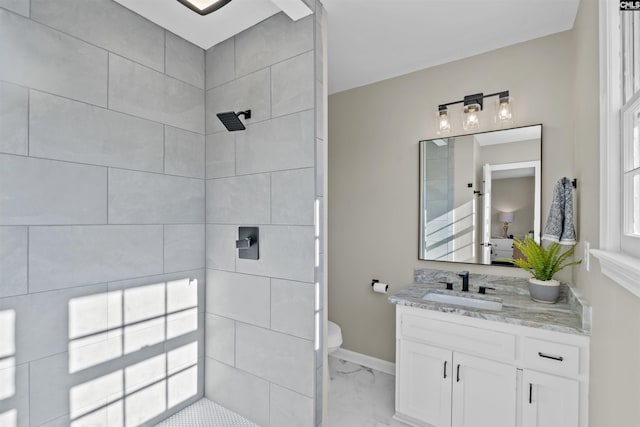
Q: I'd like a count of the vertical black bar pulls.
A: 3